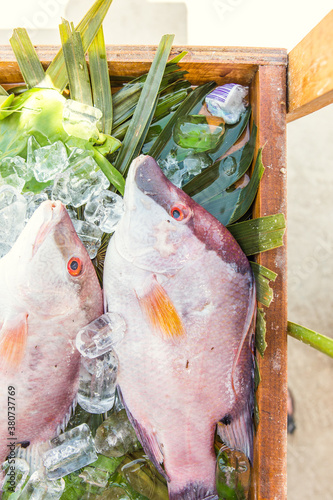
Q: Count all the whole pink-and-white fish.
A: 2